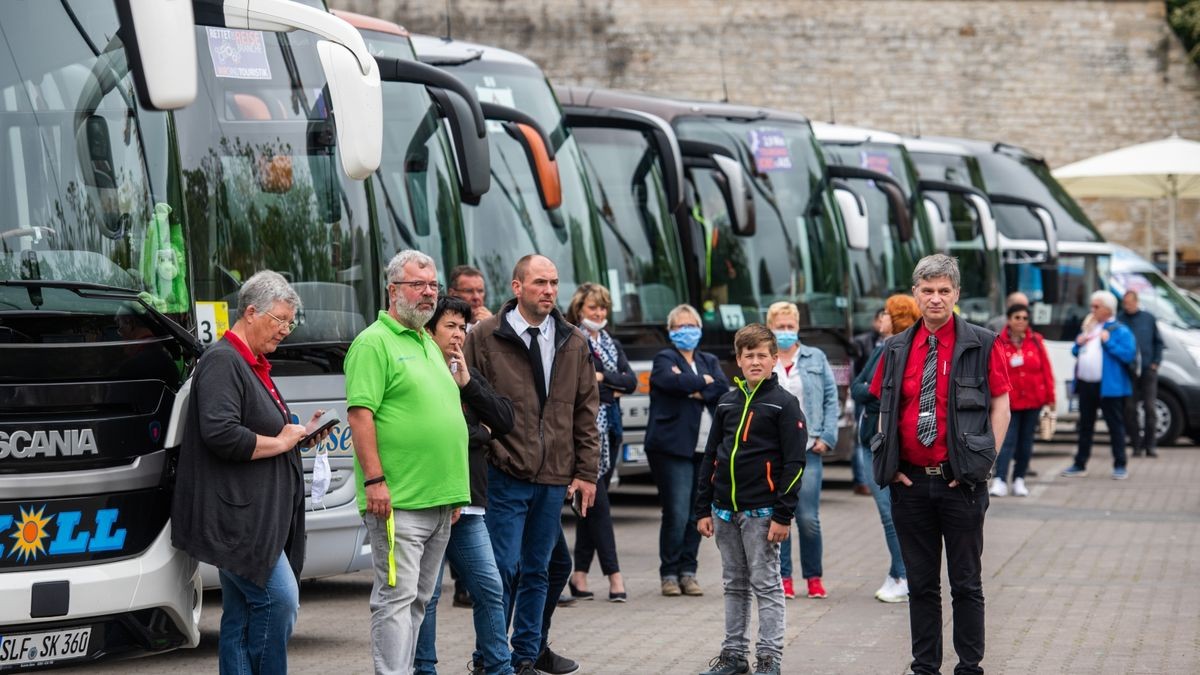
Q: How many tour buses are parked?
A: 9